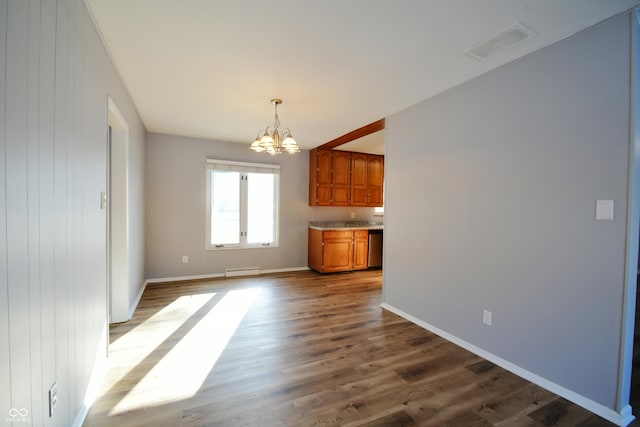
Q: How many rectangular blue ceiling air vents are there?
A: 0